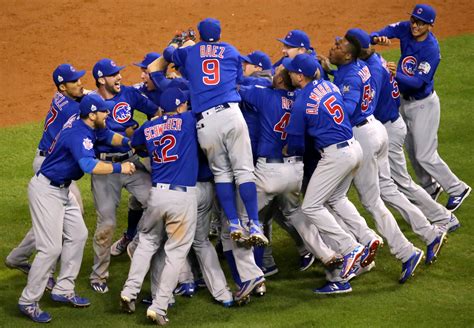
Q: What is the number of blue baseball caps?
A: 11